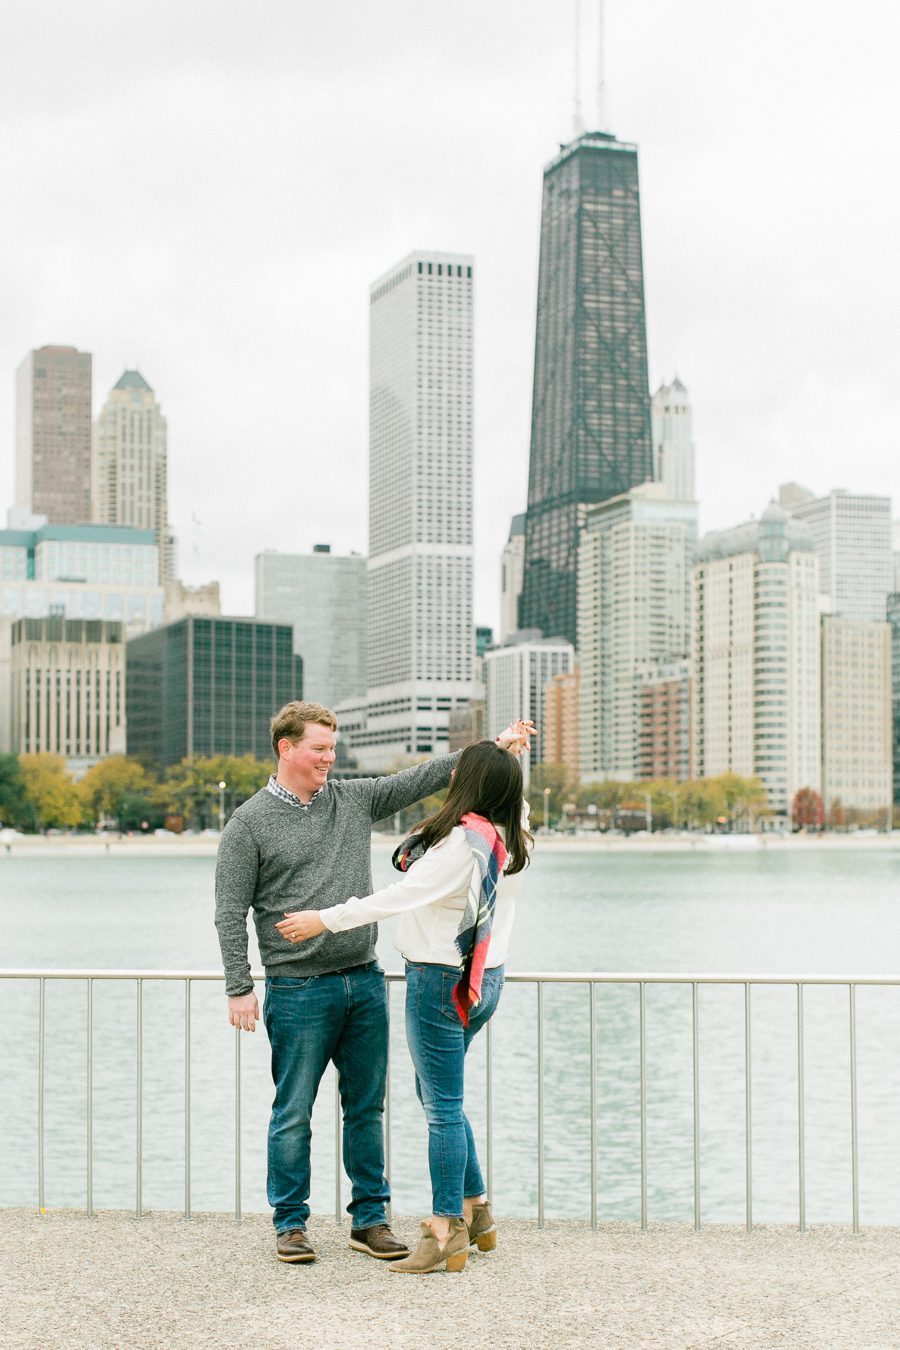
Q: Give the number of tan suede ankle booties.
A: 2